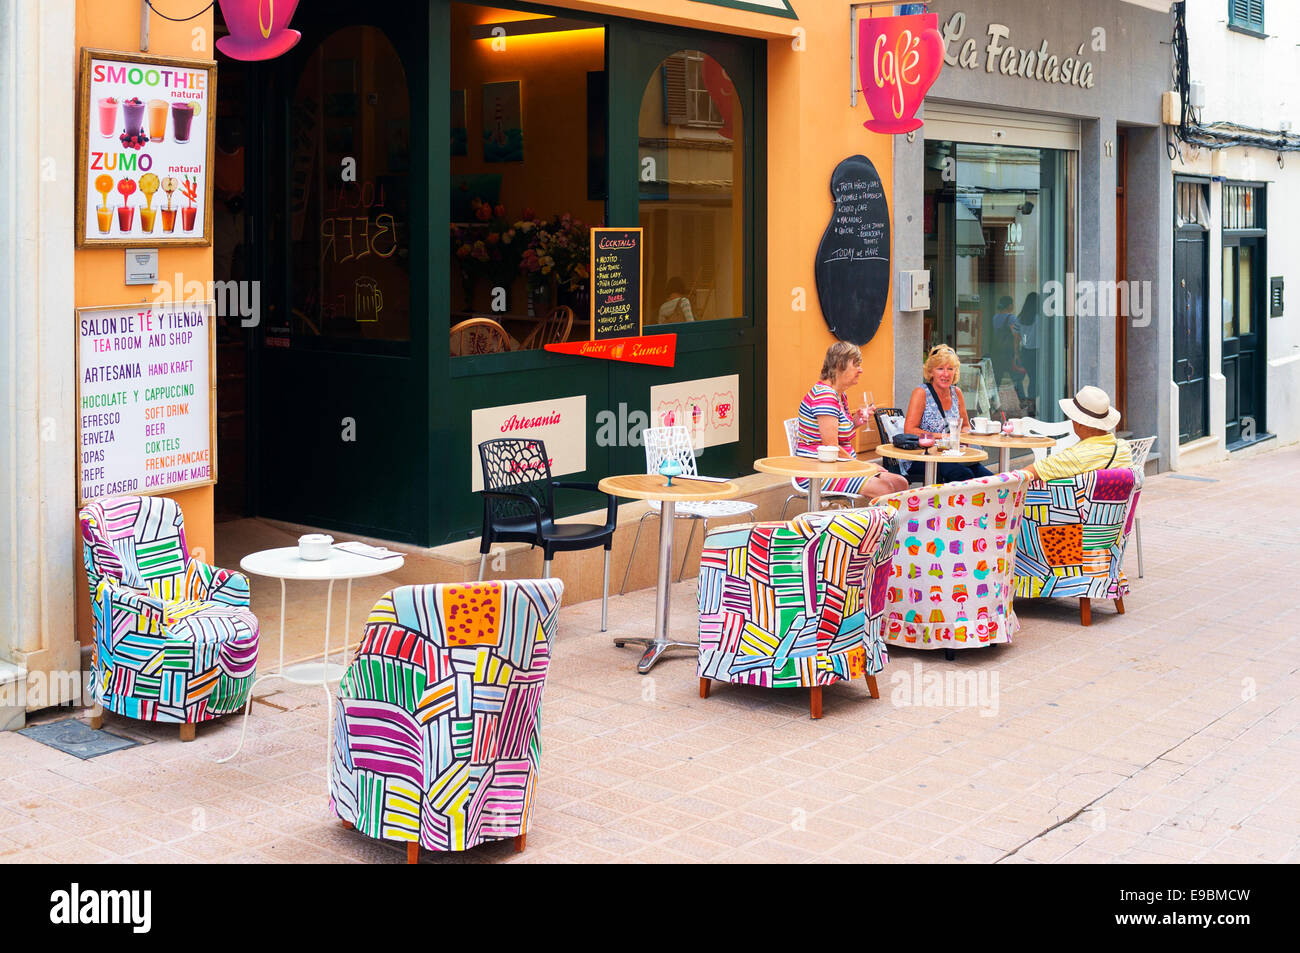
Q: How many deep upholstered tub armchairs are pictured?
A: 5